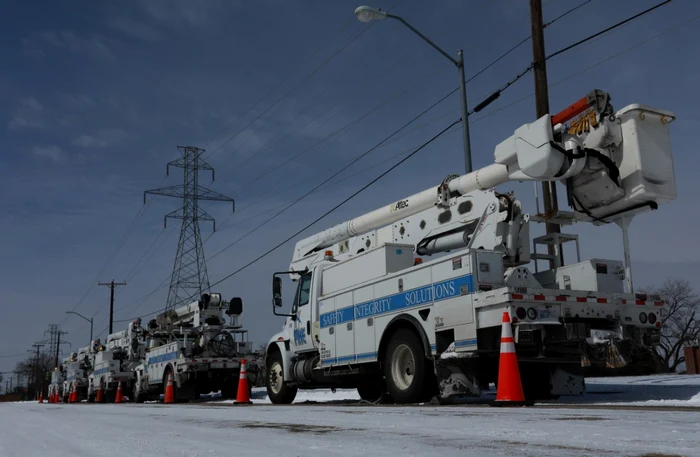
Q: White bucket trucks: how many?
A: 5